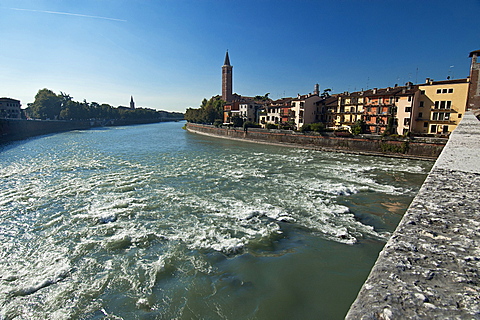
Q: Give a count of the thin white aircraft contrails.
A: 1